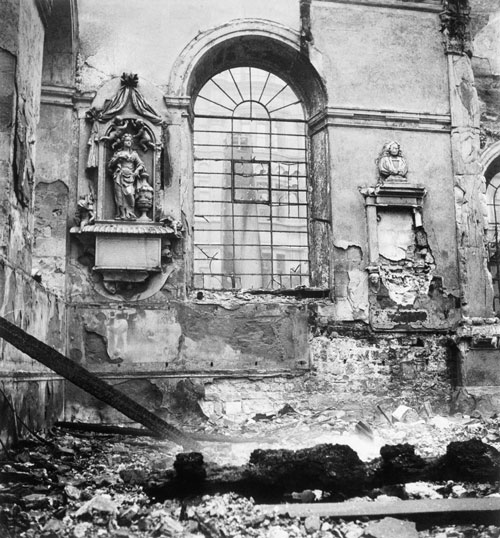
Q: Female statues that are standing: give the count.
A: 1